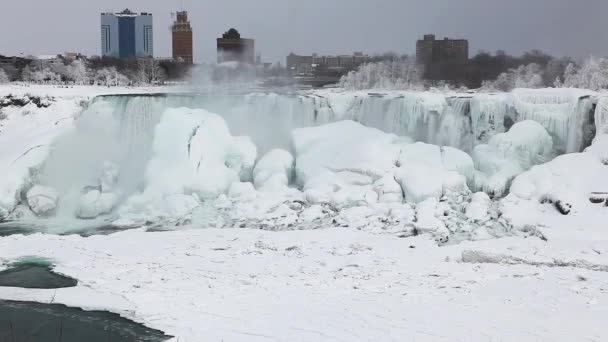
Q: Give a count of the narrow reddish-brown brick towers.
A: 1